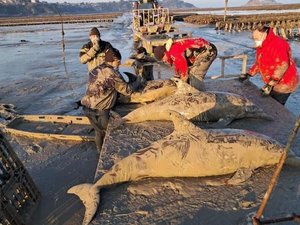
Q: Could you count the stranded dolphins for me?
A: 3